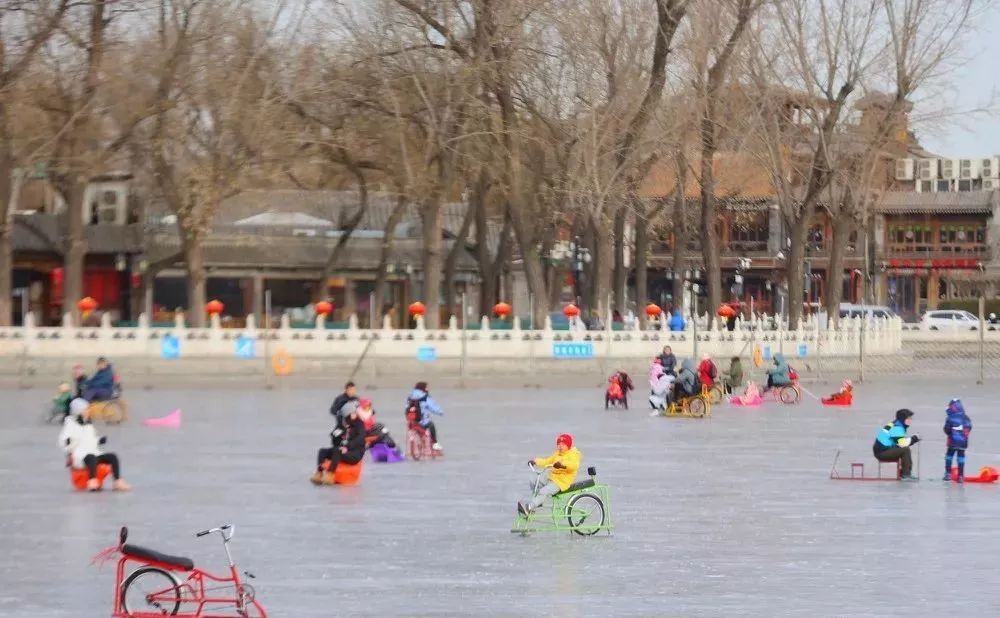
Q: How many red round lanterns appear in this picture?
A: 8